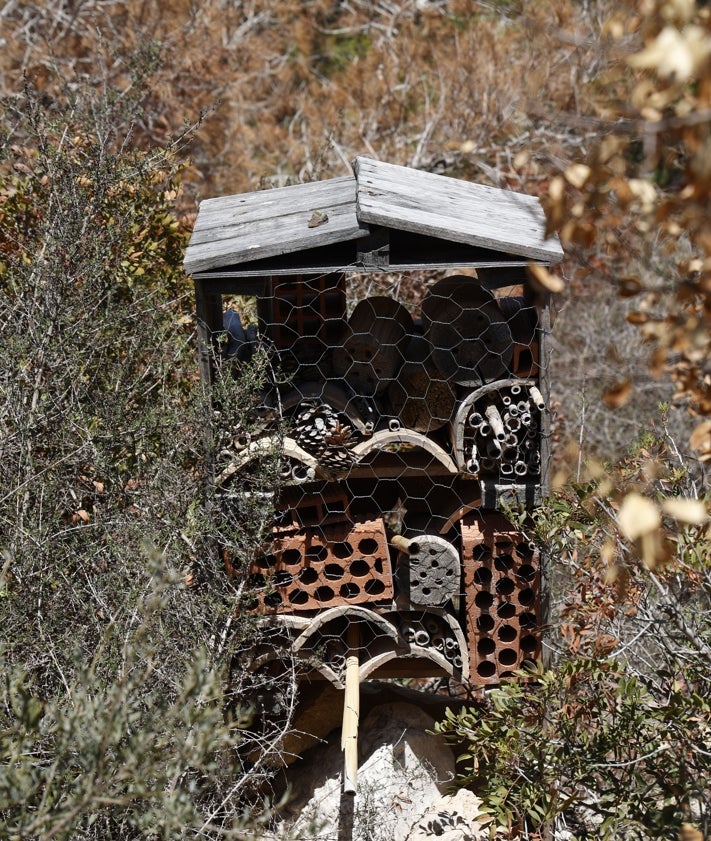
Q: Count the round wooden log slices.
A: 4